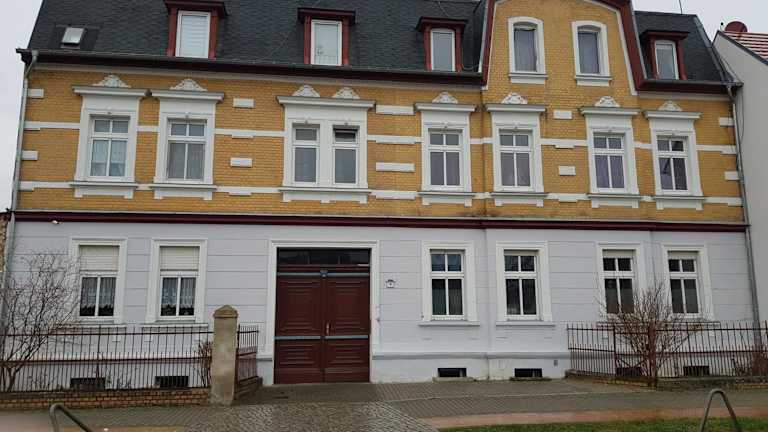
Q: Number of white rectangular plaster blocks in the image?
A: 10